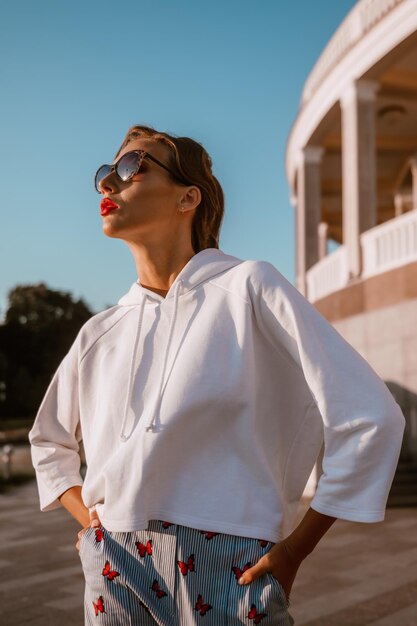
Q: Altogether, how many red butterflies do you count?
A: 12